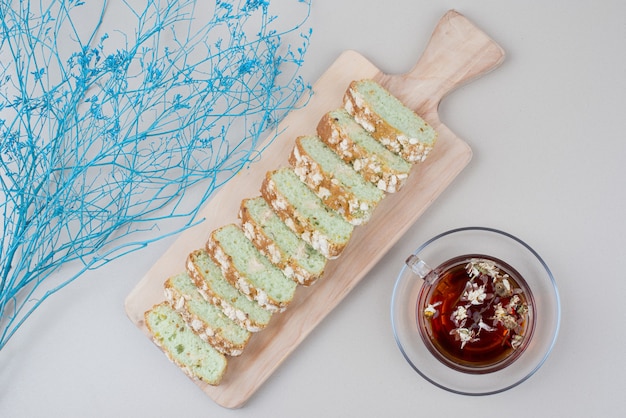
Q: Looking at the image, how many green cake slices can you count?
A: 9